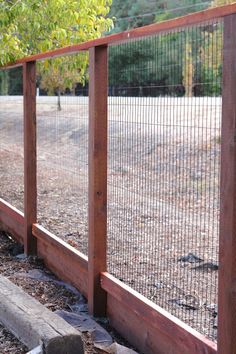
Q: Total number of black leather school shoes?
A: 0